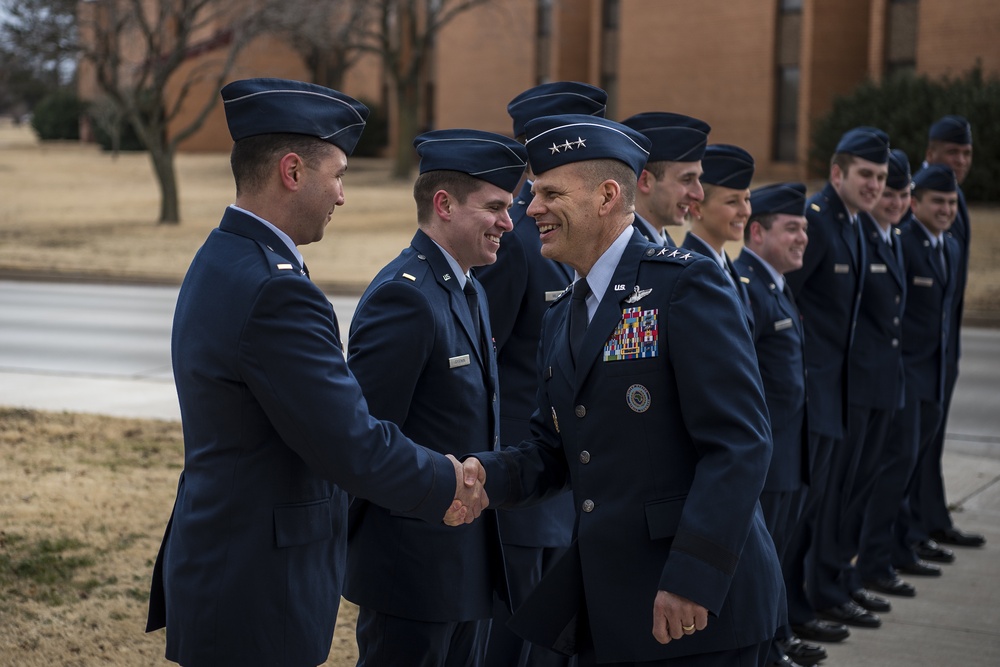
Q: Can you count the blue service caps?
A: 11